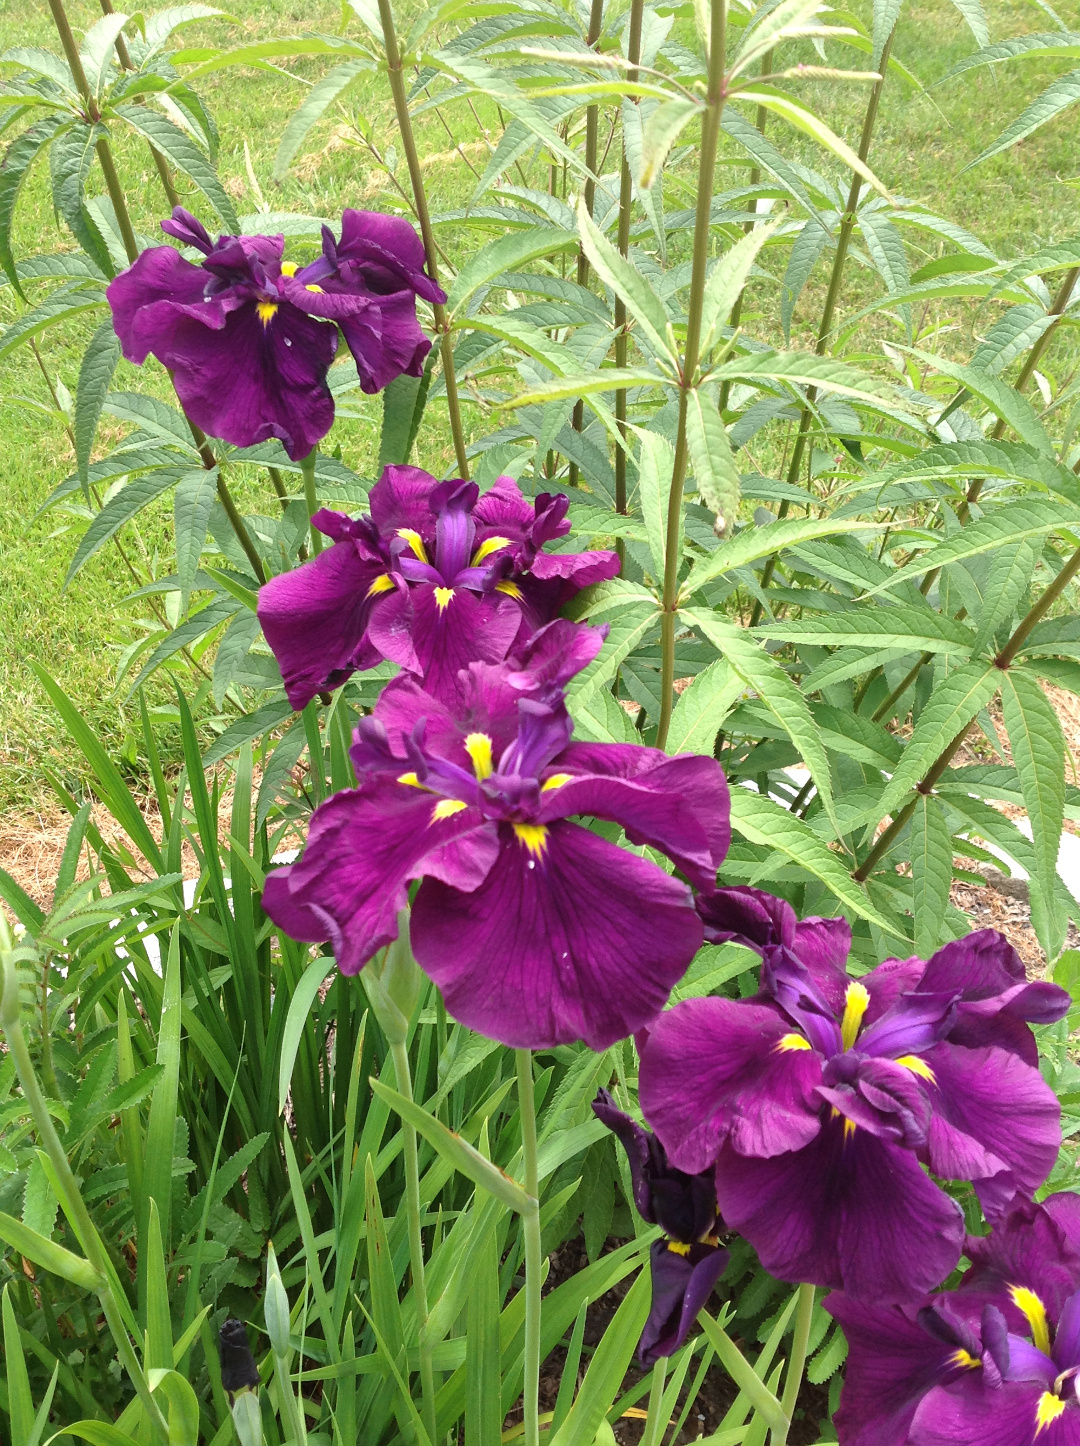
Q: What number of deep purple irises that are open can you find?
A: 5